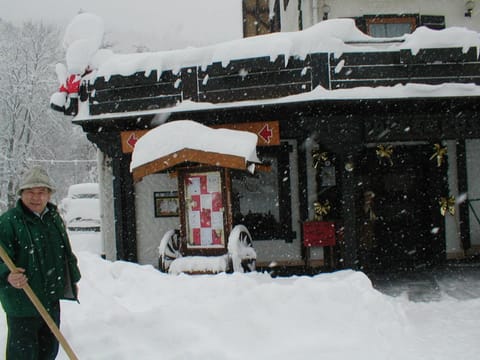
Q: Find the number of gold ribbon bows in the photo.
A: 5